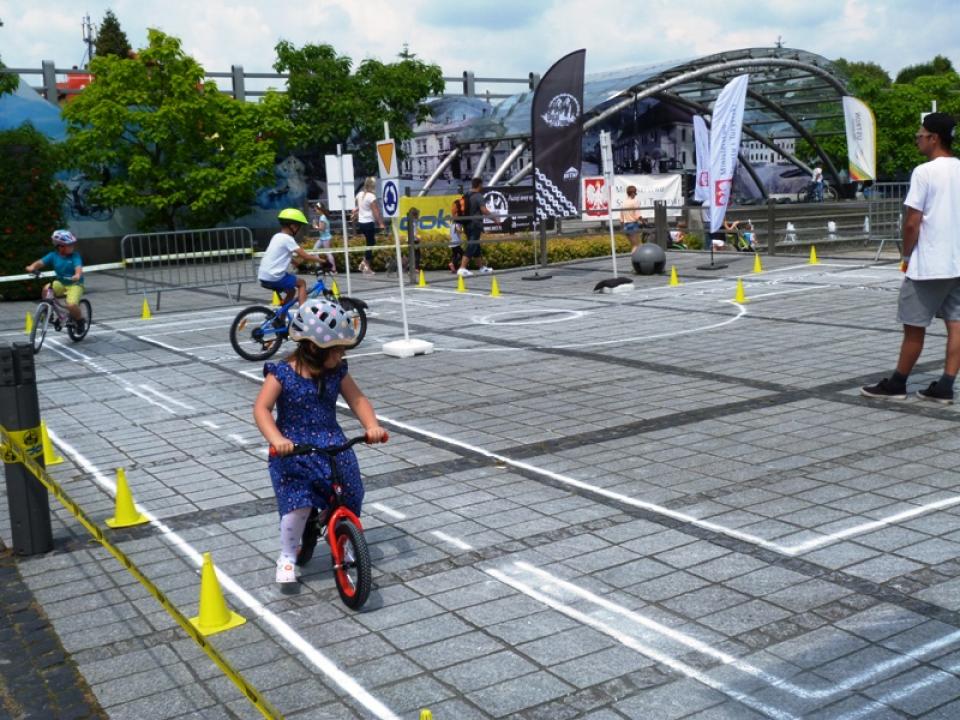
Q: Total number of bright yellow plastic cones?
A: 15